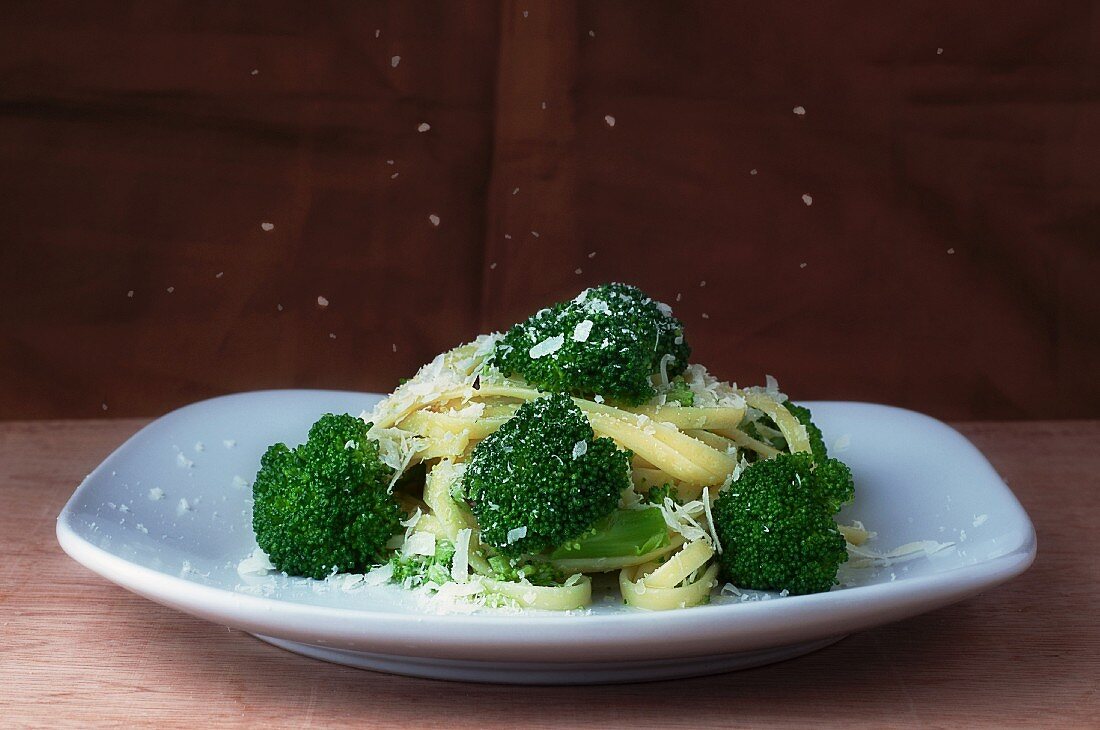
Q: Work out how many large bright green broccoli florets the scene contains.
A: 4